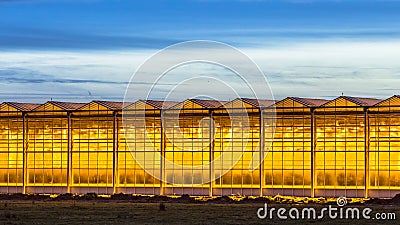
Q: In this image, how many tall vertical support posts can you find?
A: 8